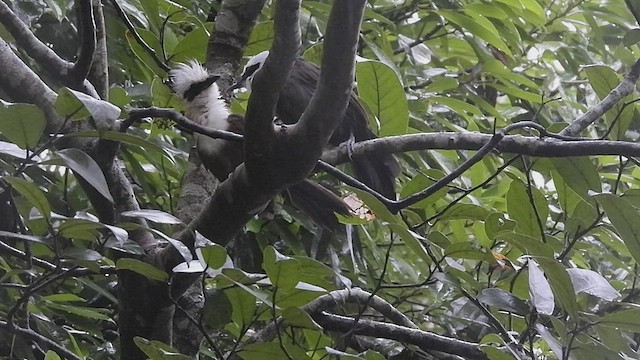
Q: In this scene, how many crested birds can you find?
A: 2